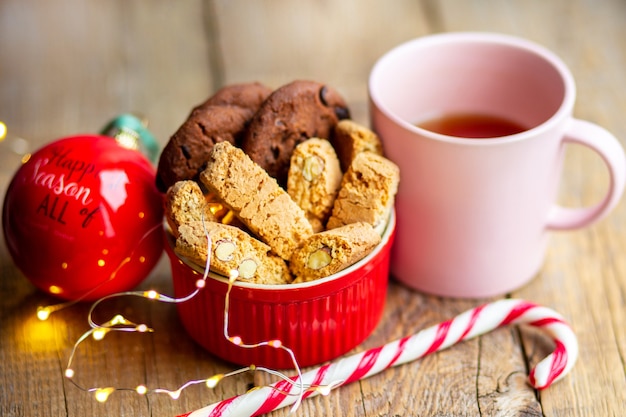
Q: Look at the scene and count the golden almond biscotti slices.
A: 7